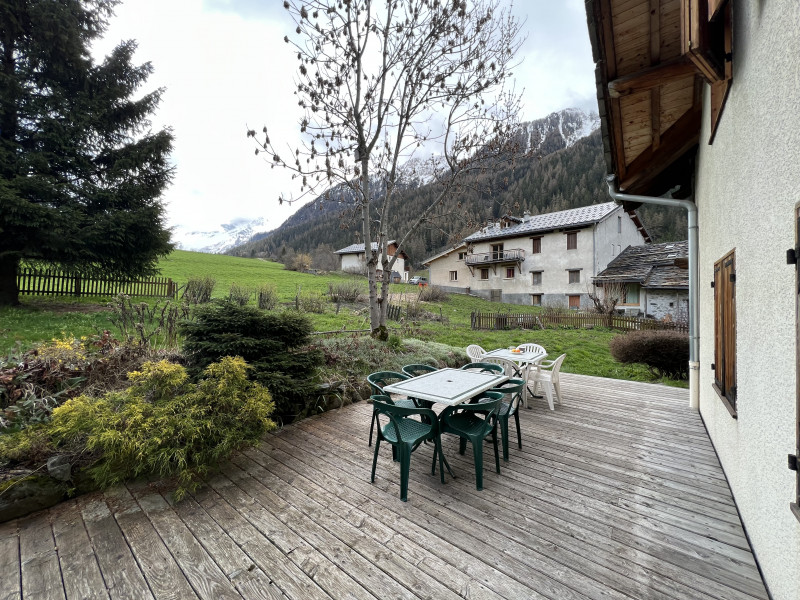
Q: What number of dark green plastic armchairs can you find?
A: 6